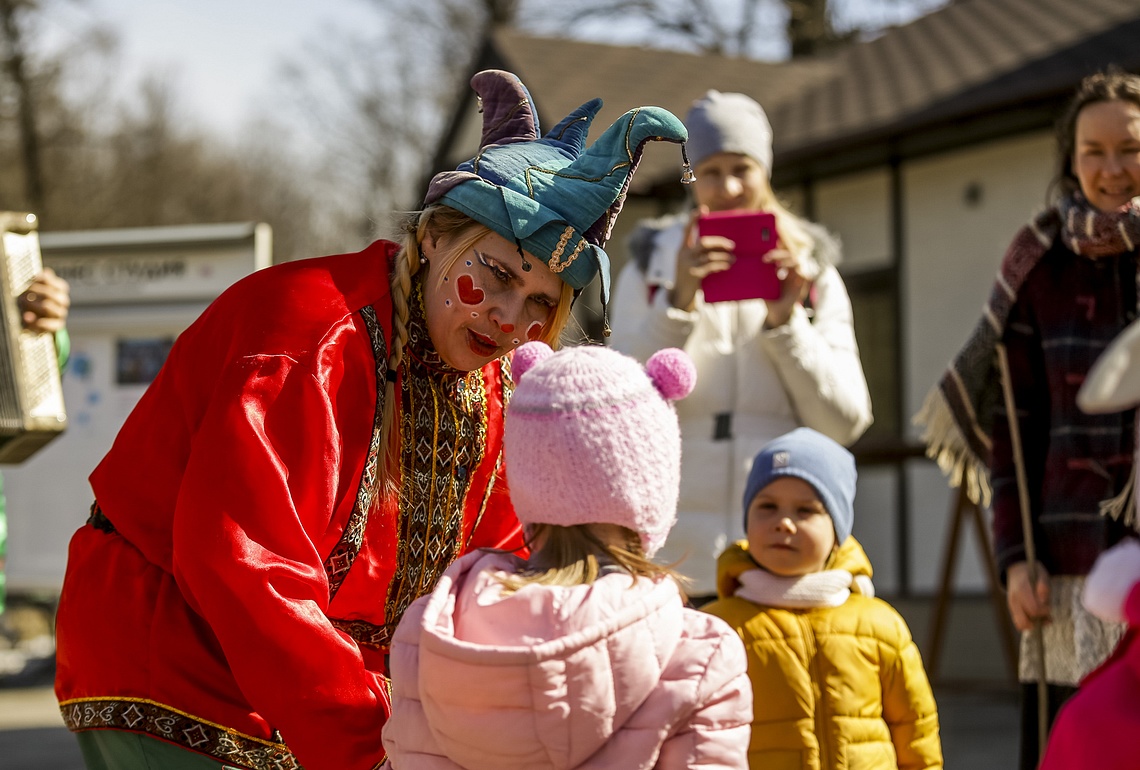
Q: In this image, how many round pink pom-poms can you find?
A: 2